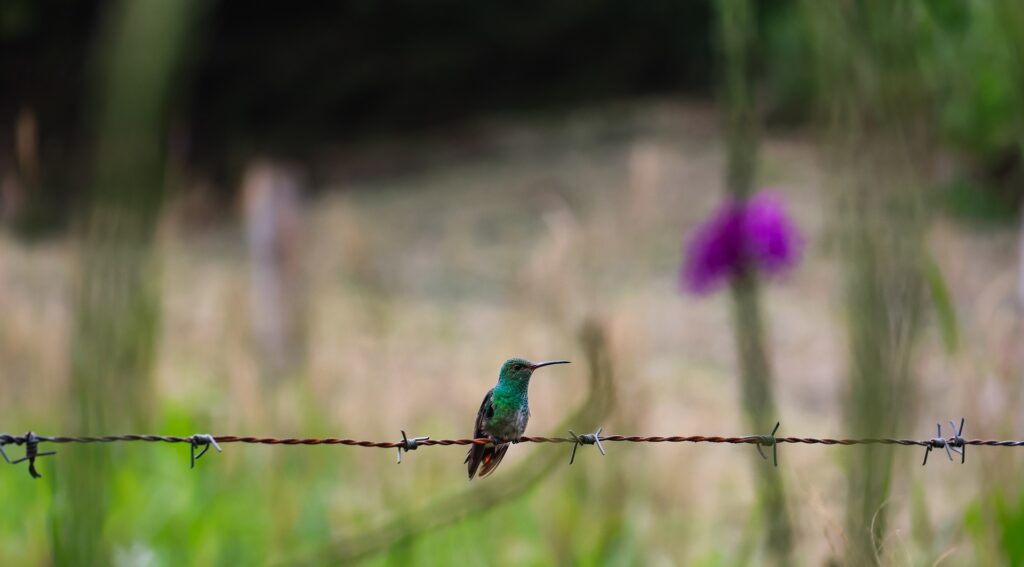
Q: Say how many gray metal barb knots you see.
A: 7